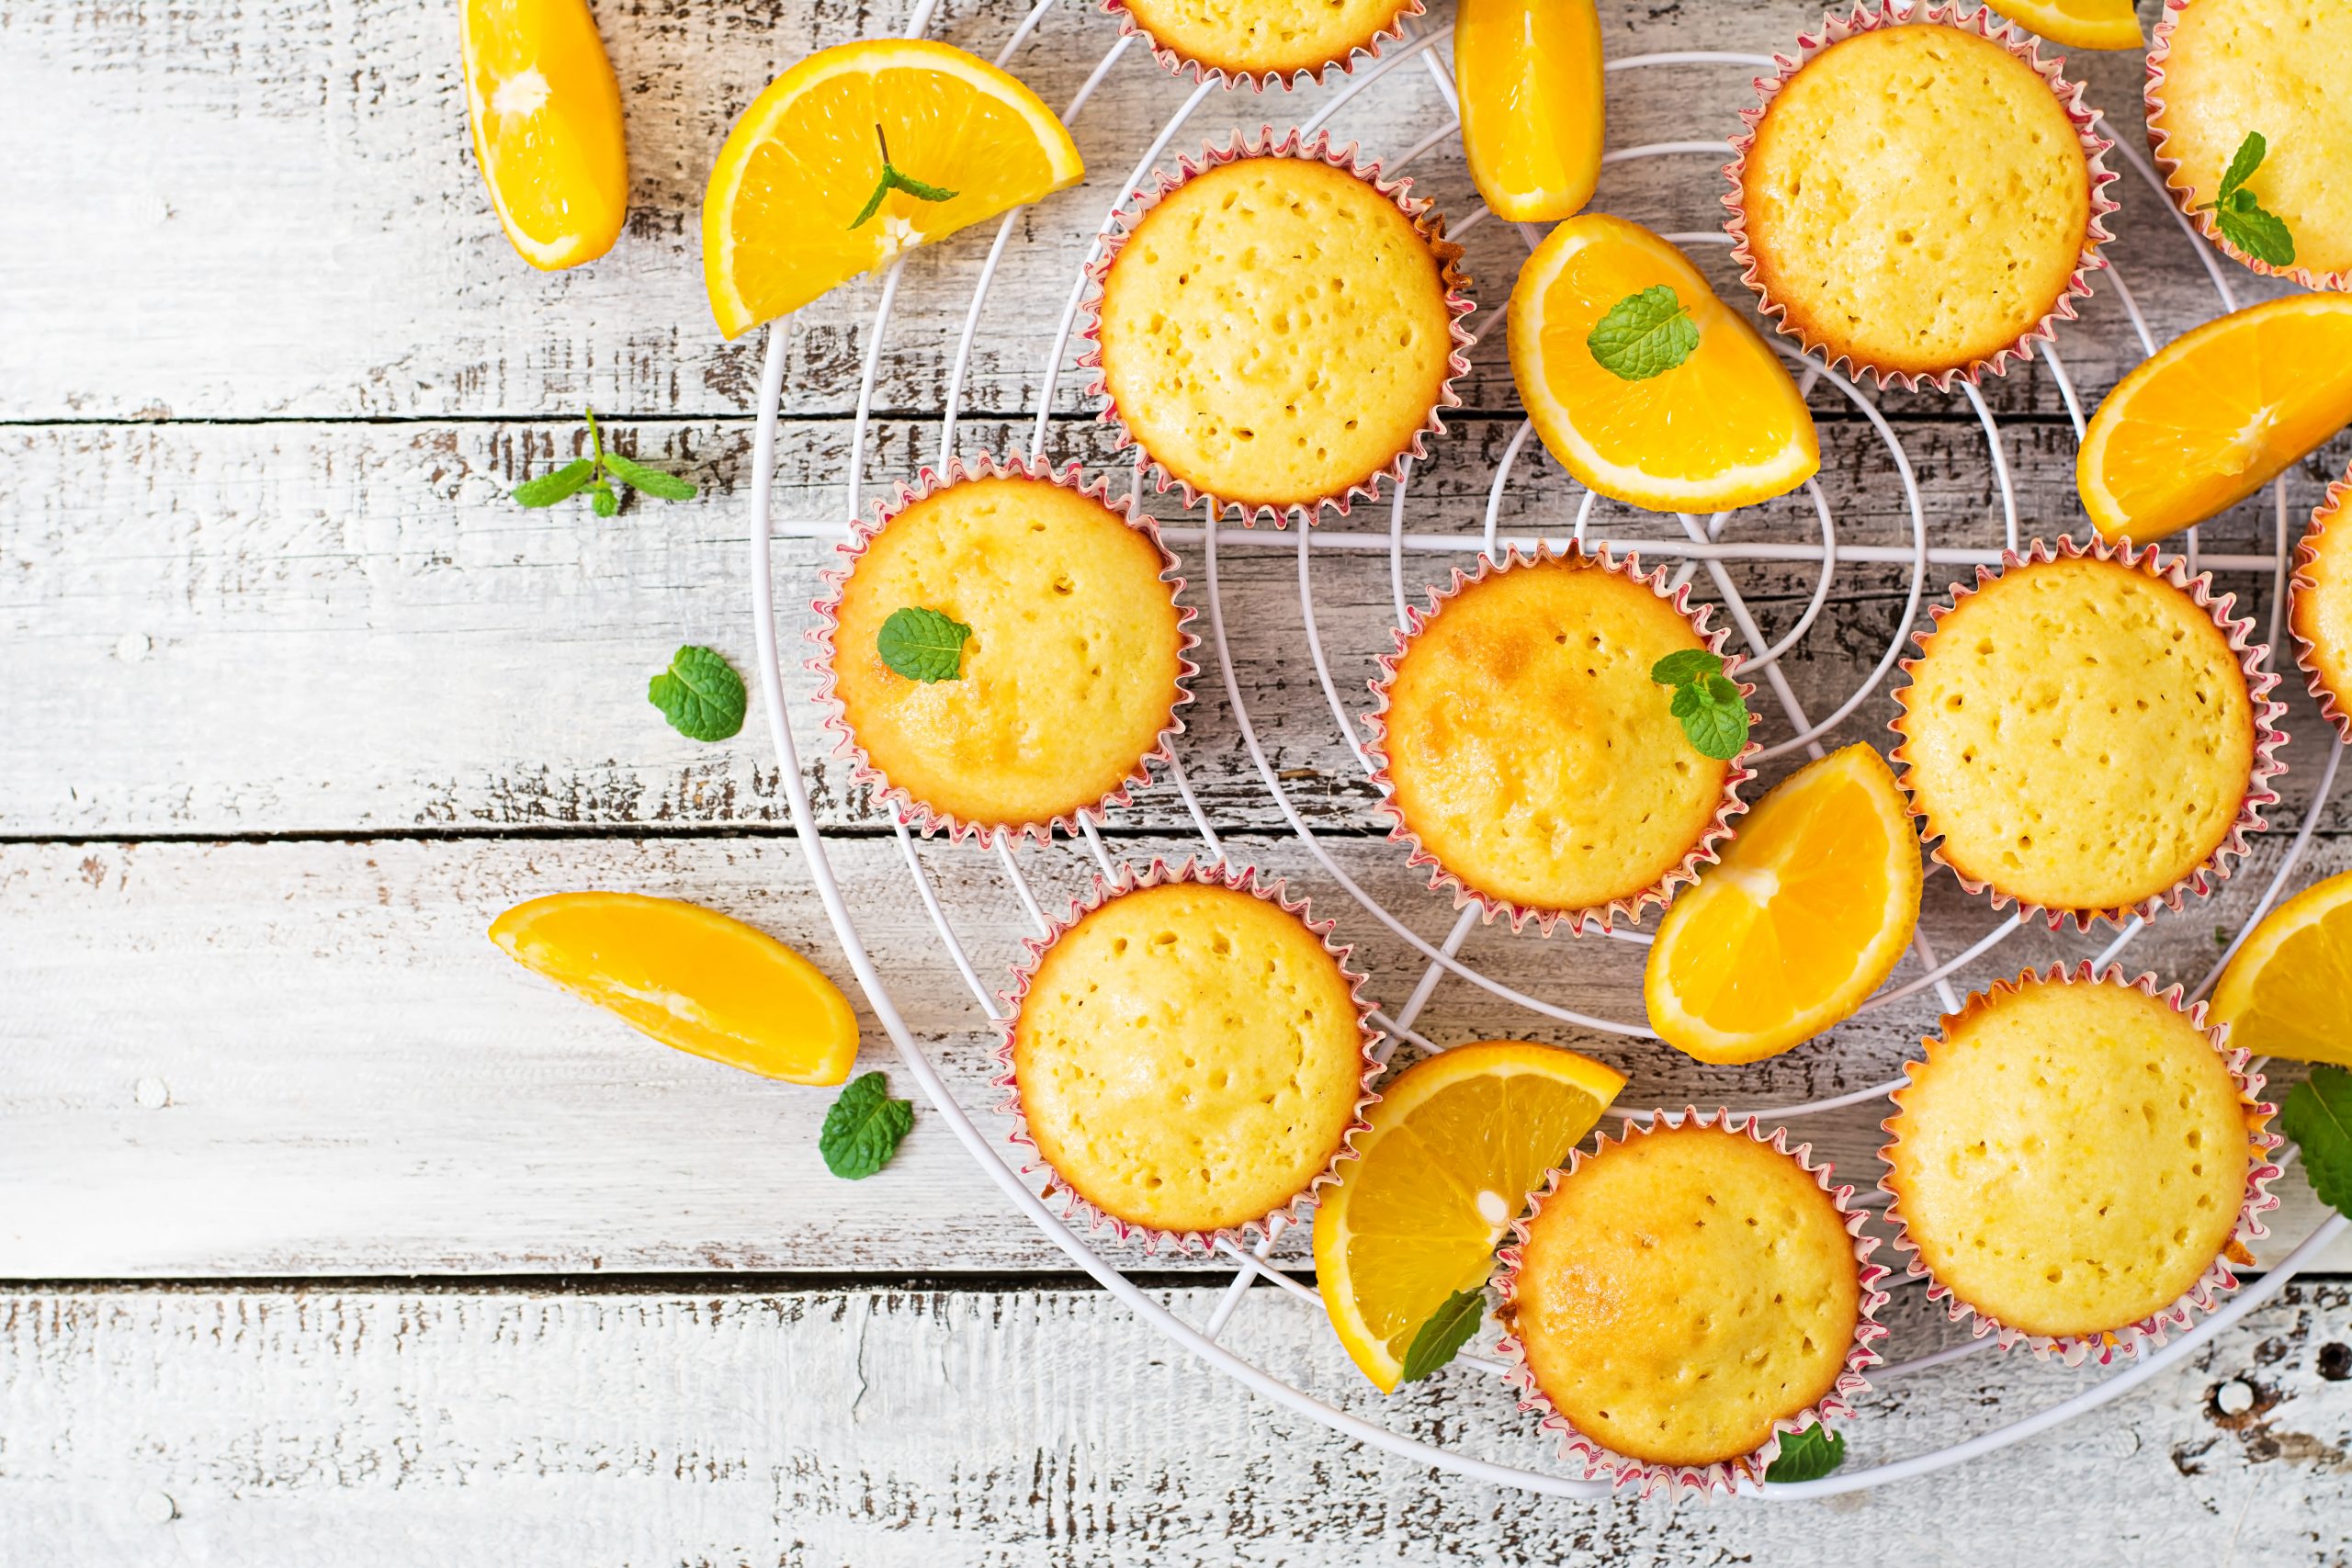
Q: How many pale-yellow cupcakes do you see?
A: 11